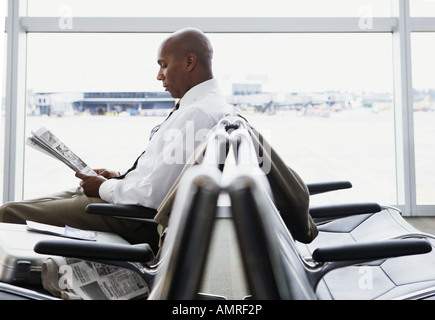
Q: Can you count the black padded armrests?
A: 5